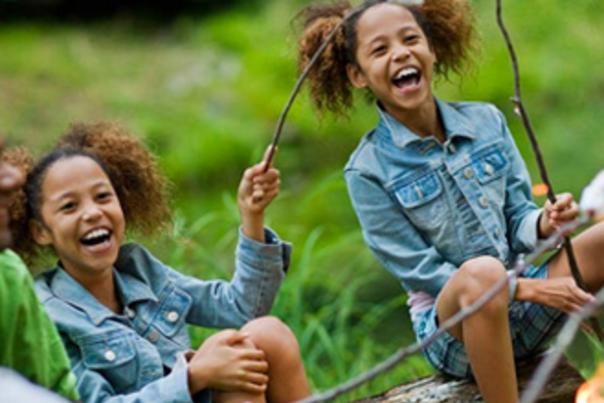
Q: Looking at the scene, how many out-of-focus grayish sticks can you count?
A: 2